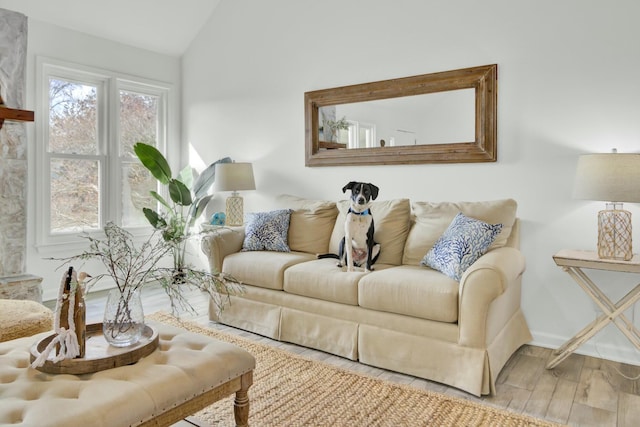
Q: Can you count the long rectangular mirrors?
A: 1